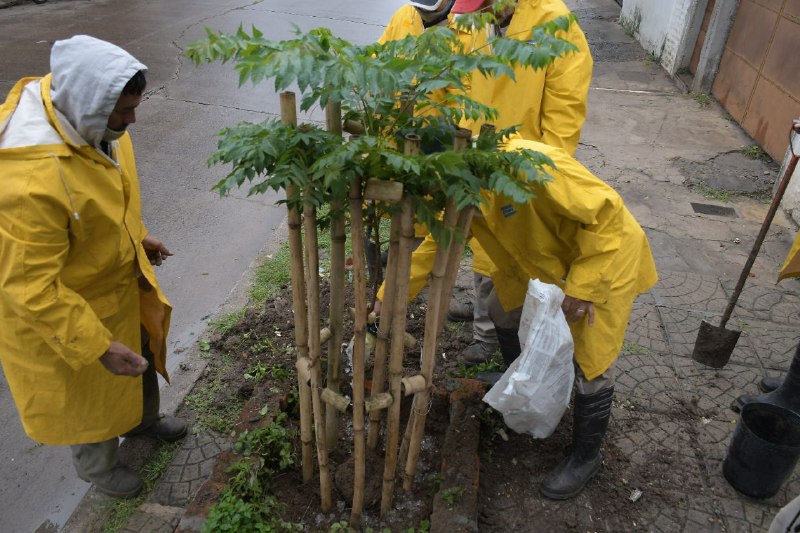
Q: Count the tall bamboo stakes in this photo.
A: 8